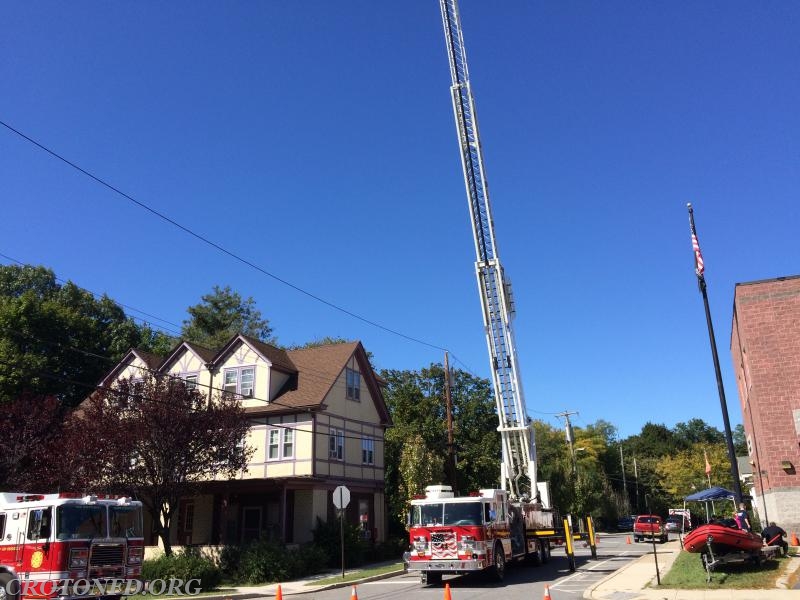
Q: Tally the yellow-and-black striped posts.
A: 2